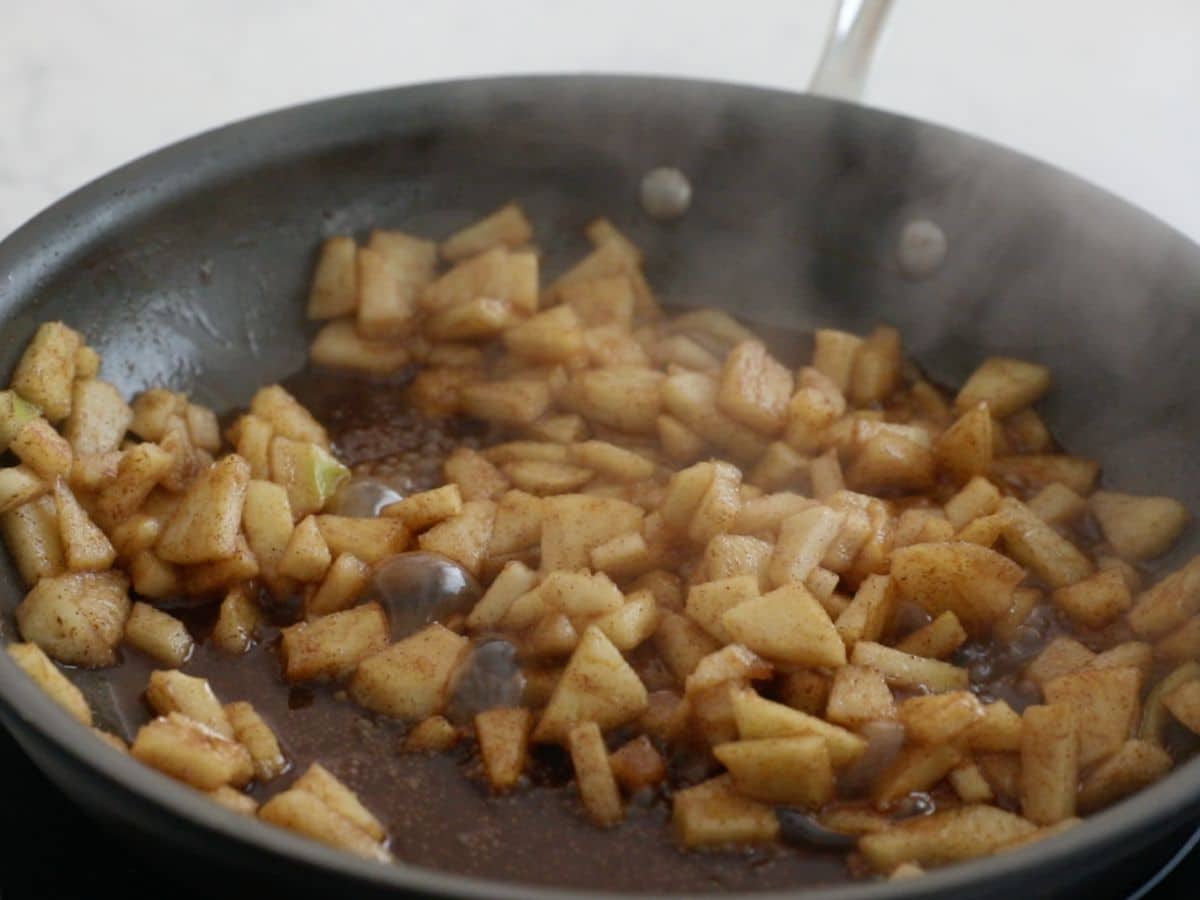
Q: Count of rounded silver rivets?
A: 2